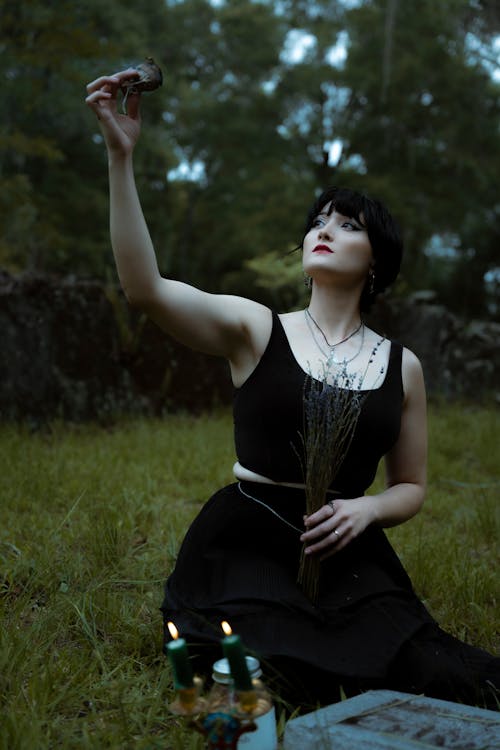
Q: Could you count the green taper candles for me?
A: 2